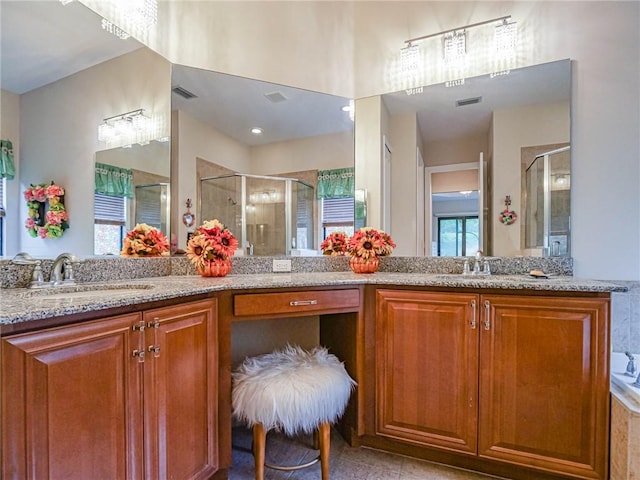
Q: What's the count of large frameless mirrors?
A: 3